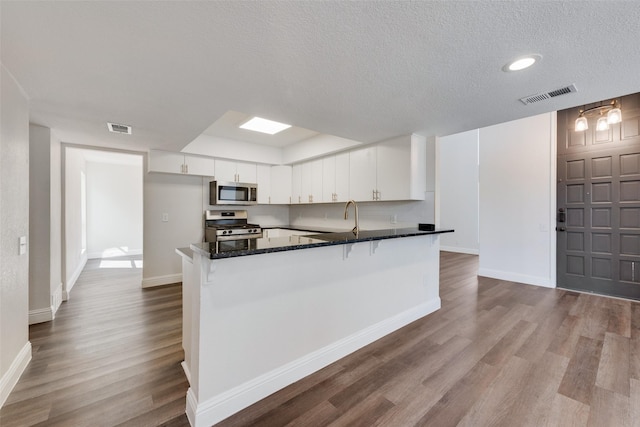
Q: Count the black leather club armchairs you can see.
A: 0